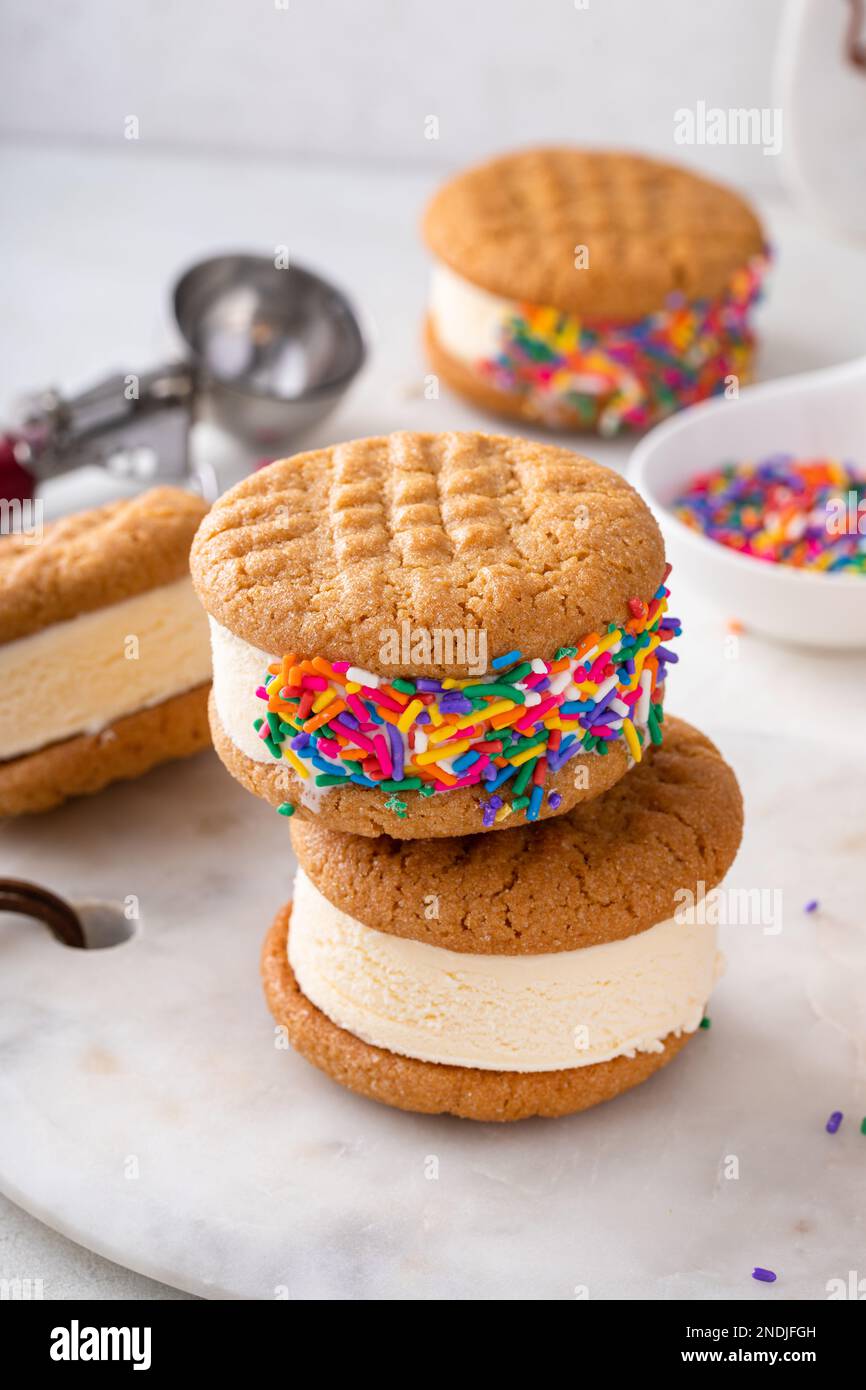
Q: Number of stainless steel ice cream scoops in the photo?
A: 1